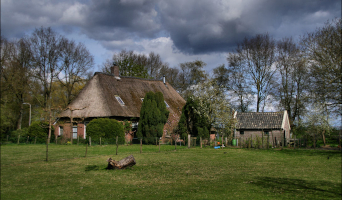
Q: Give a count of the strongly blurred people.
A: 0